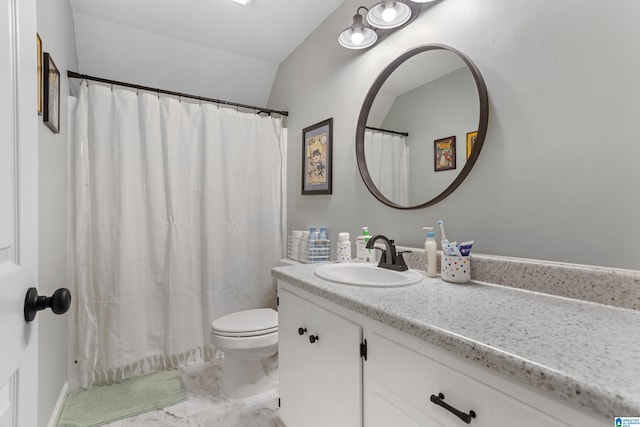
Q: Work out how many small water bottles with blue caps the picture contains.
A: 2